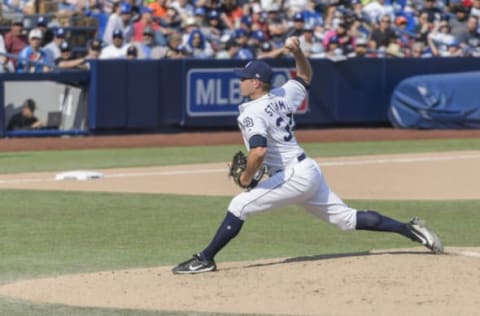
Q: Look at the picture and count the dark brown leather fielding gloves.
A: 1